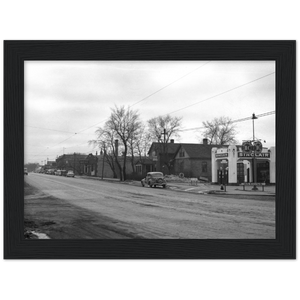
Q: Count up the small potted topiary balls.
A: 0